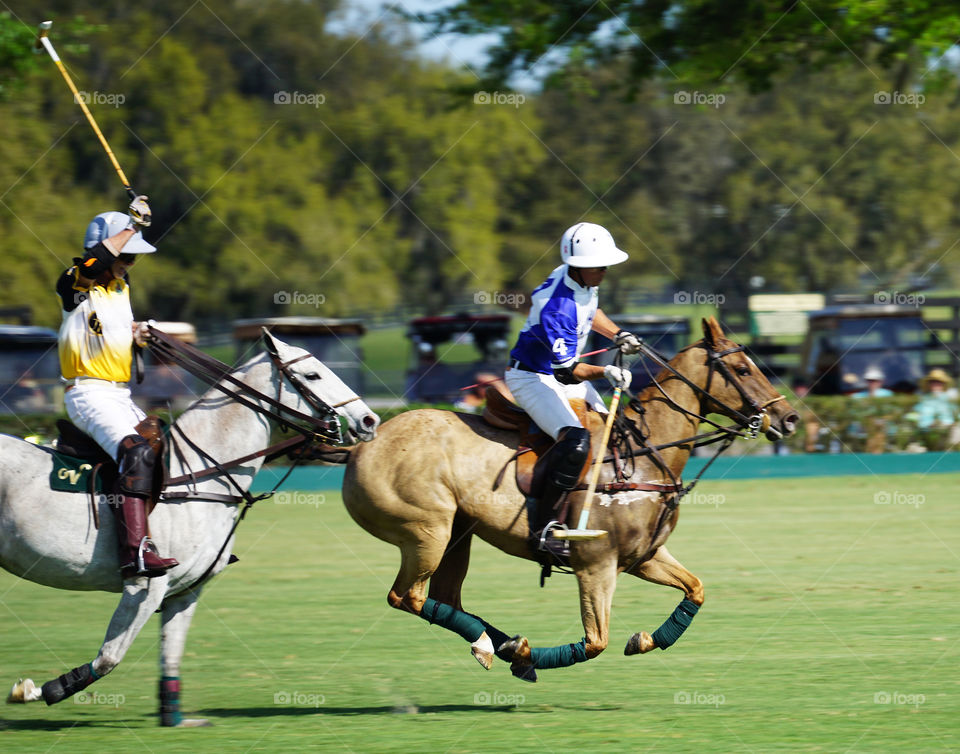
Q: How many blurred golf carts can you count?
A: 6